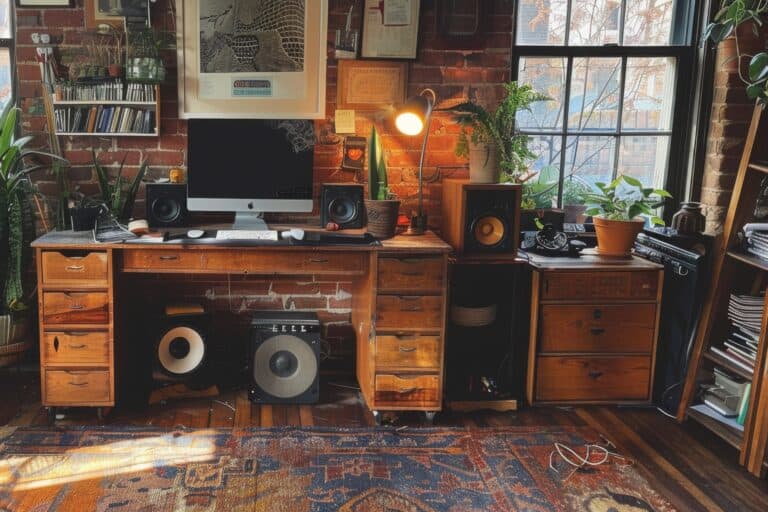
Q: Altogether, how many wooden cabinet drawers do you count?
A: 12